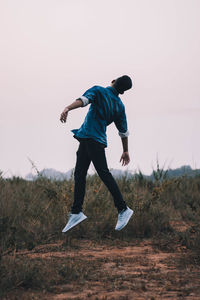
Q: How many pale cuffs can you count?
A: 2